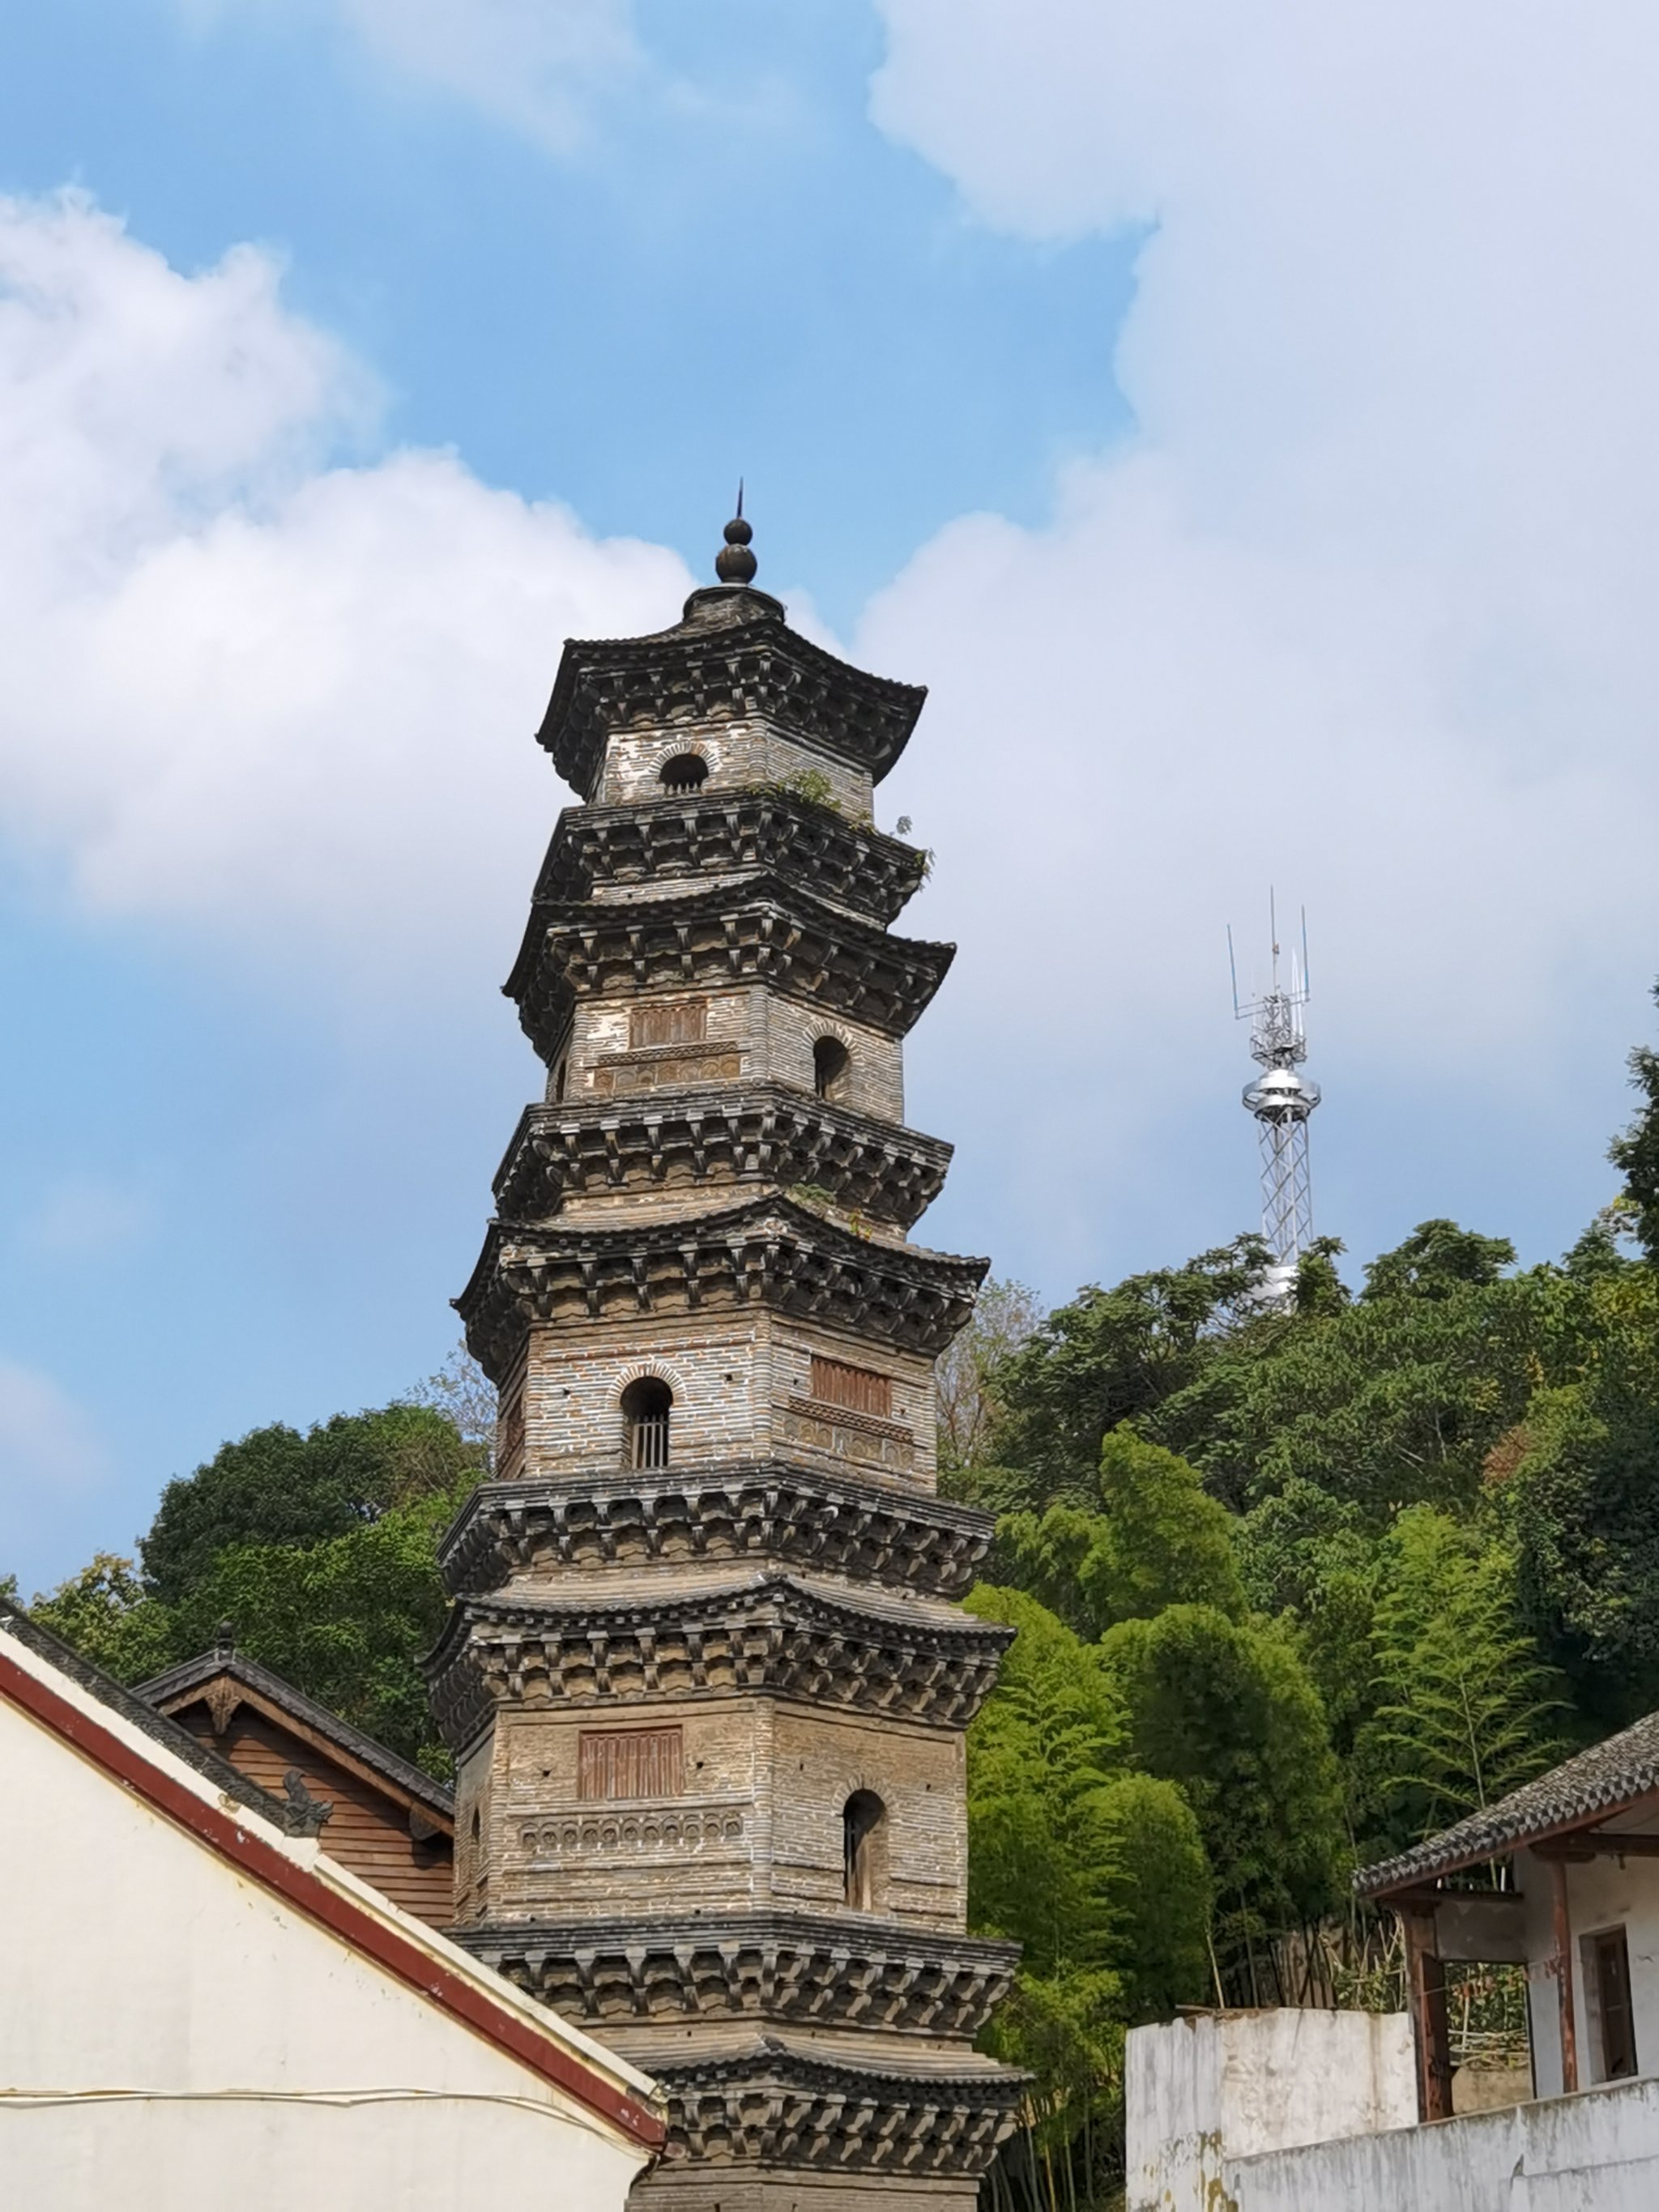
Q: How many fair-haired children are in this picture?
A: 0